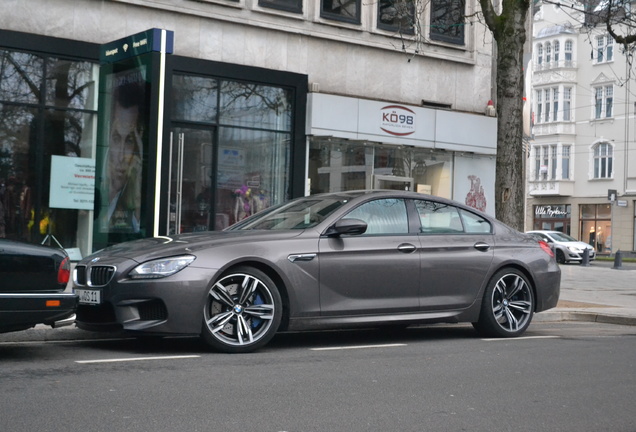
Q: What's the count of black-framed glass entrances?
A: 1